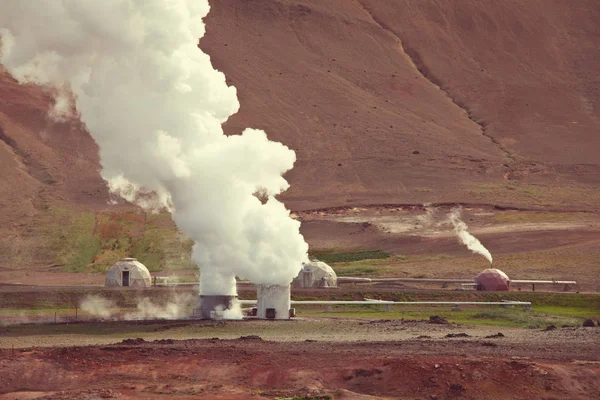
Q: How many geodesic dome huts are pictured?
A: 3